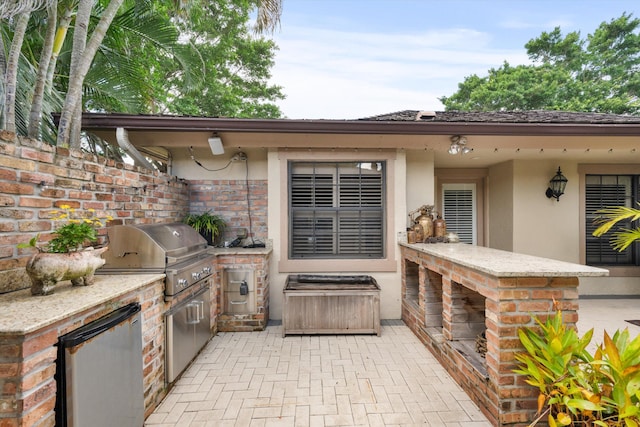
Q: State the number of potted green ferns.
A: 1